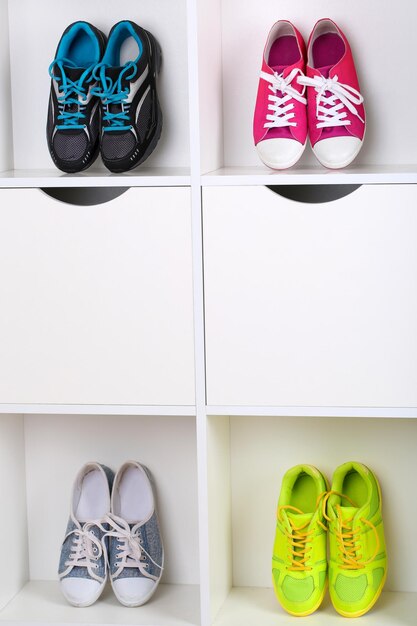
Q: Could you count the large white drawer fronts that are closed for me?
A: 2